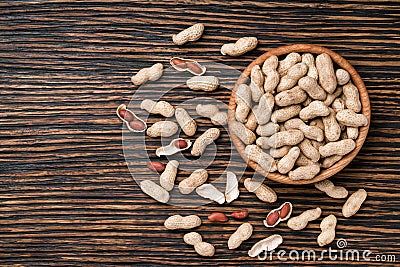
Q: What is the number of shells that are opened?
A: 7